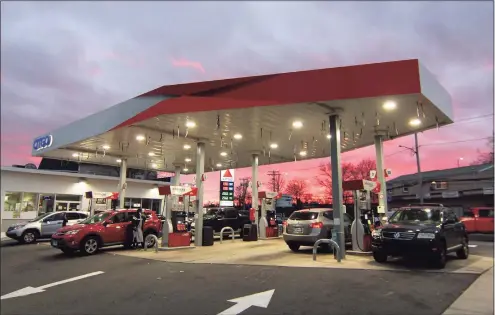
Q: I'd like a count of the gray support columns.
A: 6